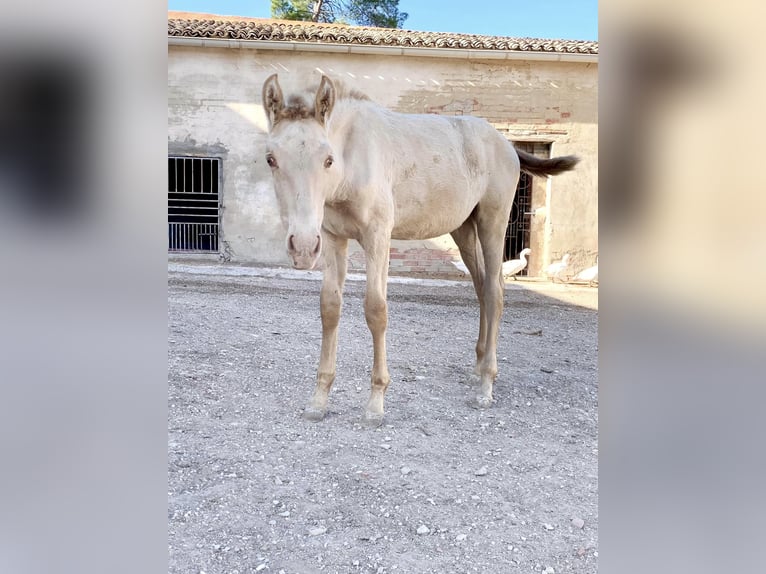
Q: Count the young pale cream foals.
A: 1